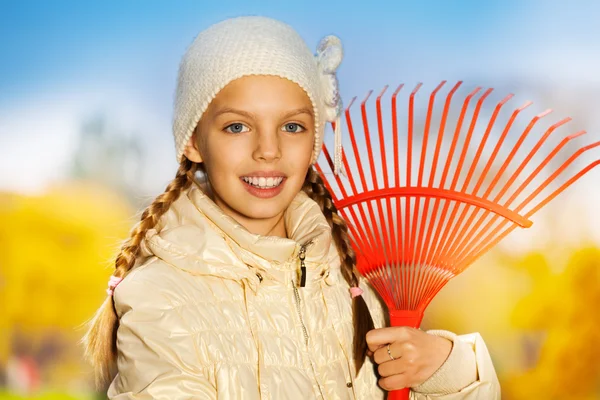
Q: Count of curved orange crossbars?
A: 1